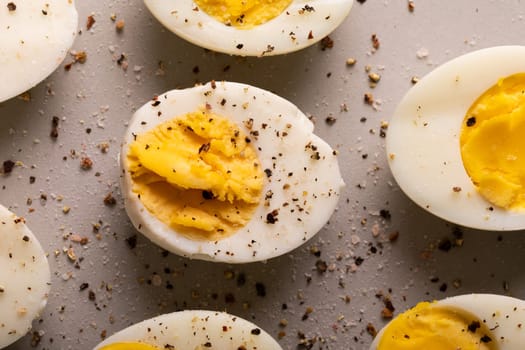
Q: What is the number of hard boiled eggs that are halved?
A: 7